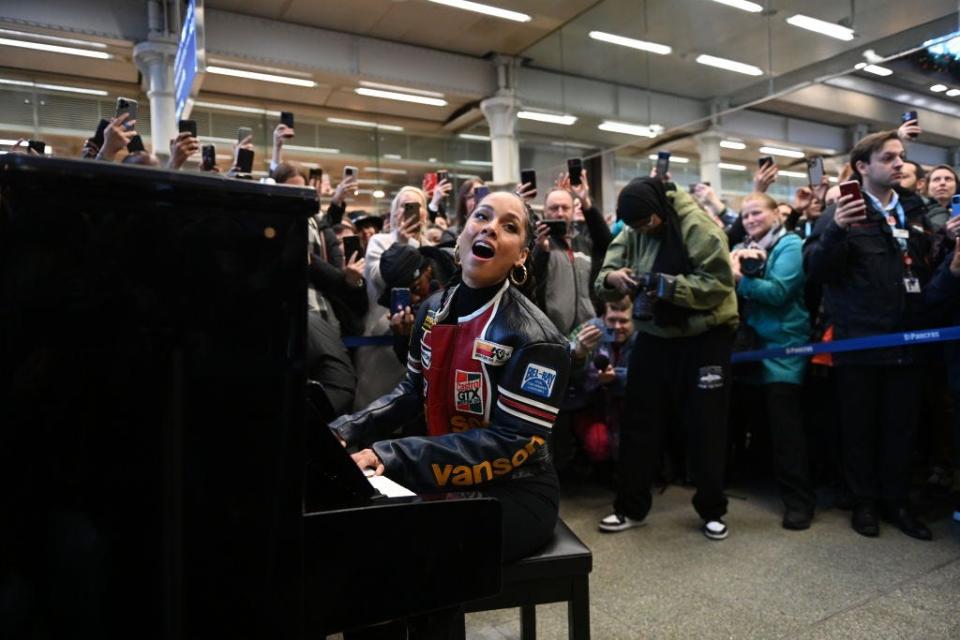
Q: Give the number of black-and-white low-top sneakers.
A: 2